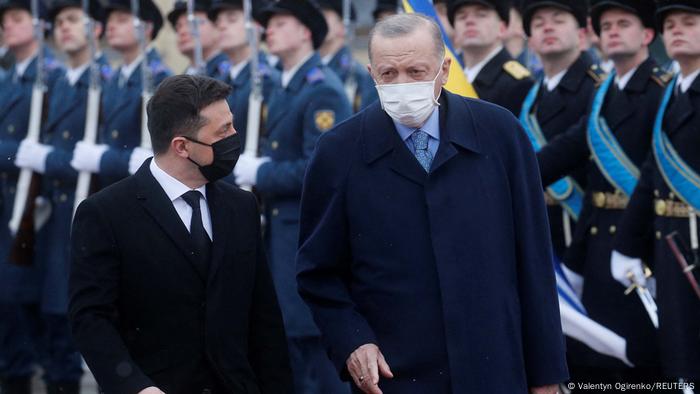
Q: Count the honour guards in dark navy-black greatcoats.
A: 4